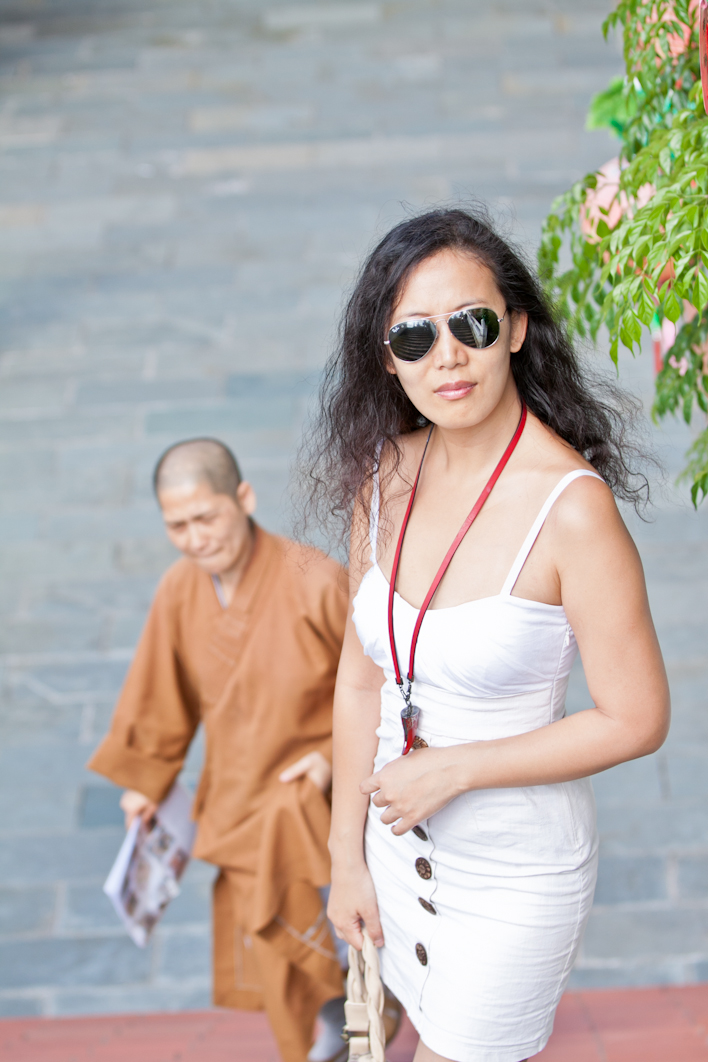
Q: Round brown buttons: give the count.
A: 5